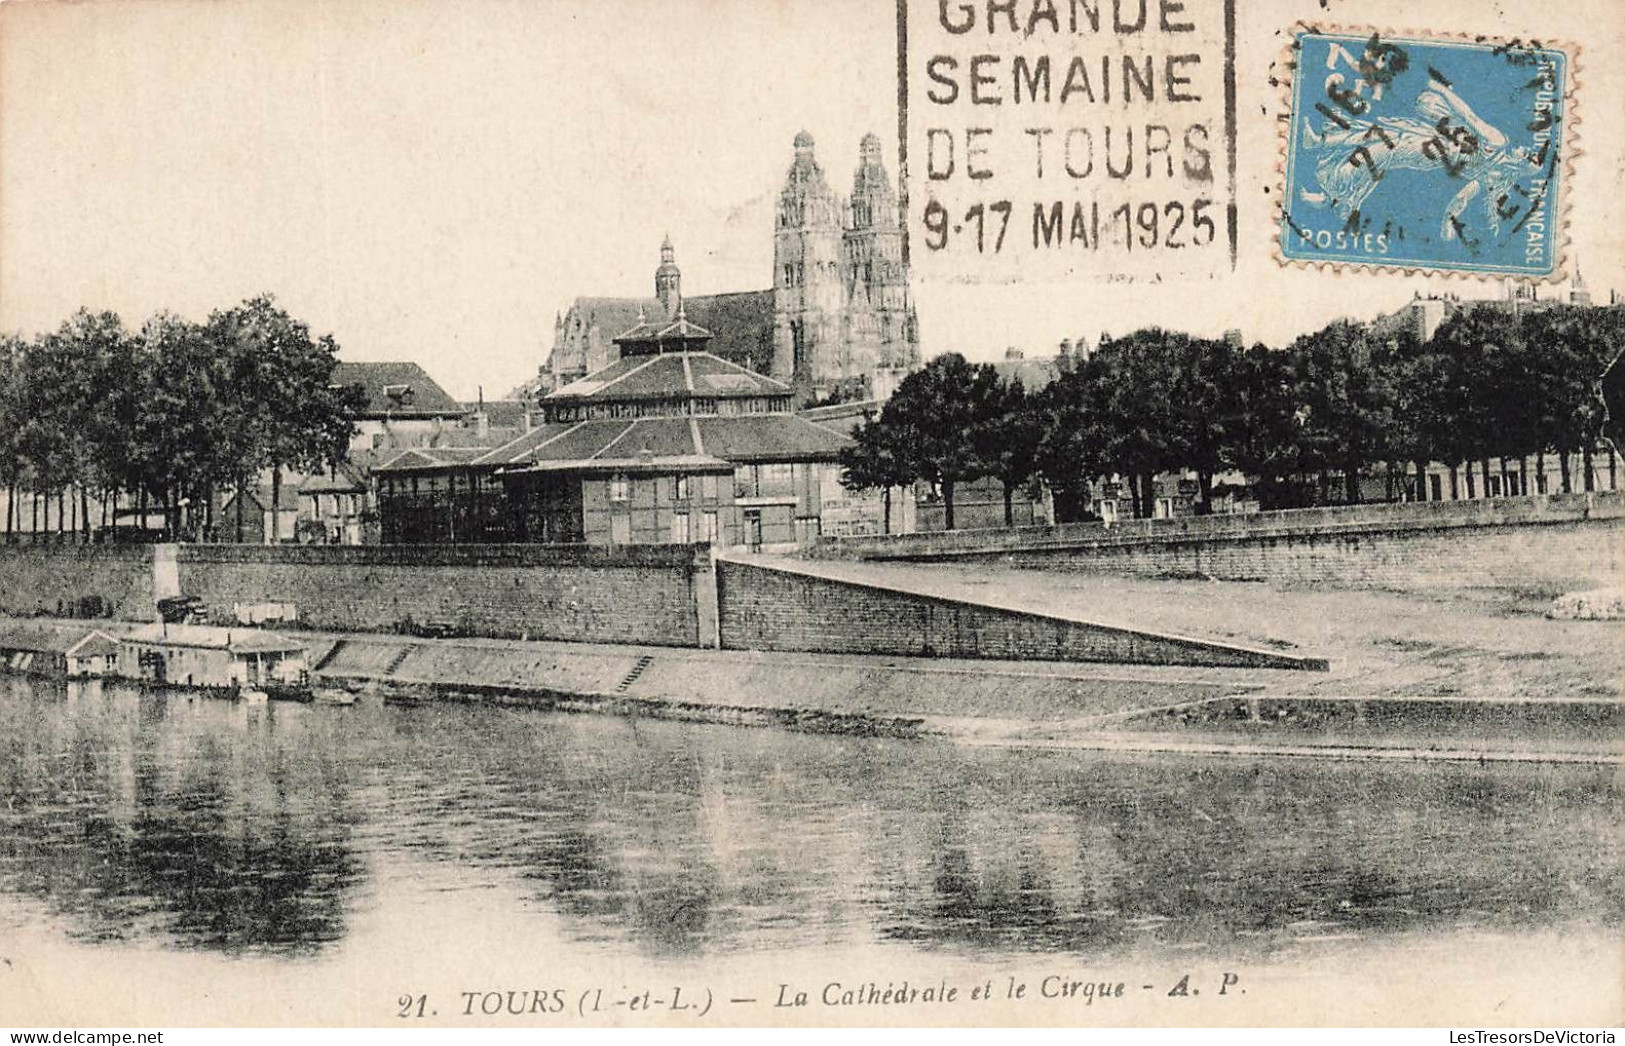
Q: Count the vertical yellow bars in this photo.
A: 0